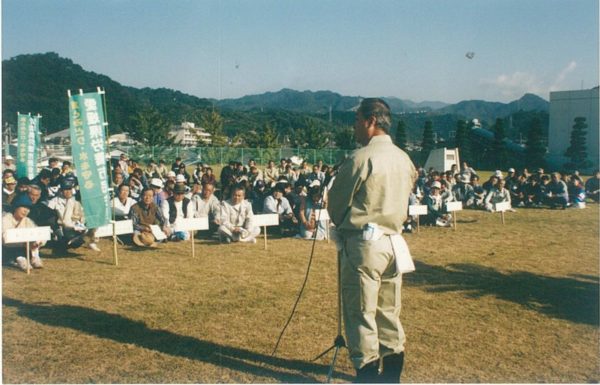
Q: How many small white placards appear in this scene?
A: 8